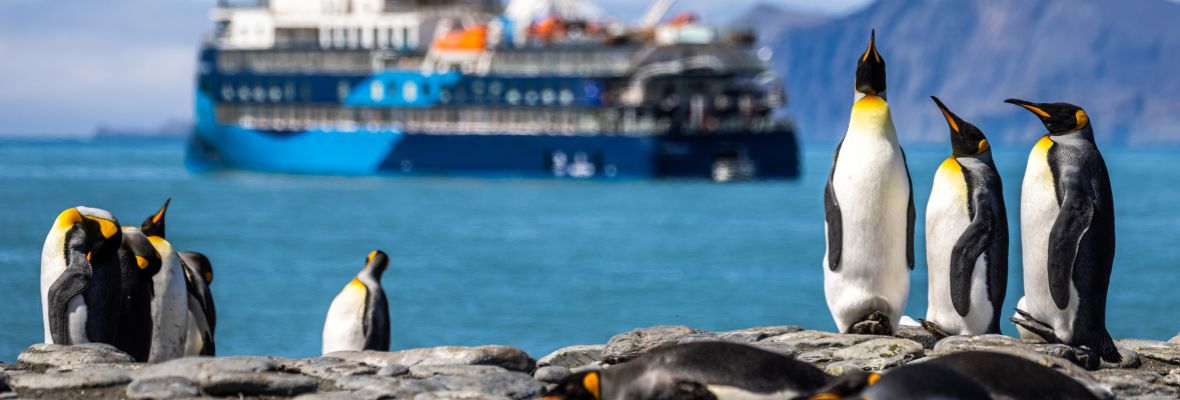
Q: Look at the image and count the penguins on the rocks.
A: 11